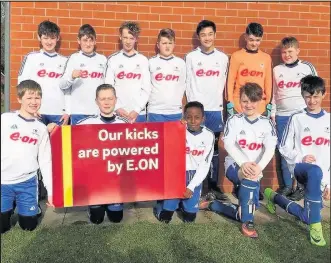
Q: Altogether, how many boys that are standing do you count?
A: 7